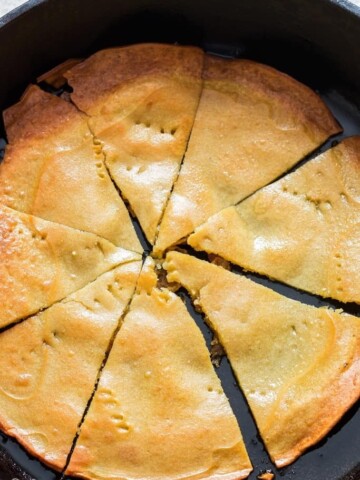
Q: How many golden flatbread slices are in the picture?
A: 8